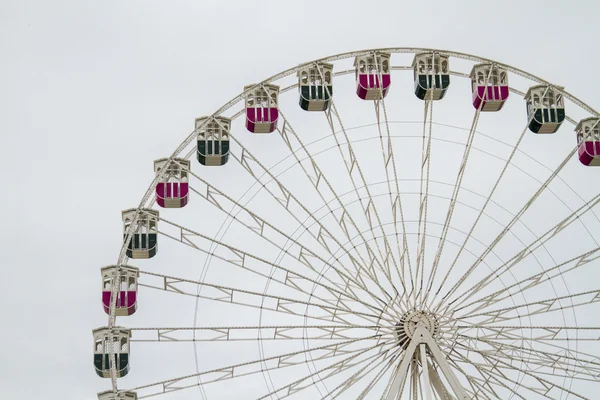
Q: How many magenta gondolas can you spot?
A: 6